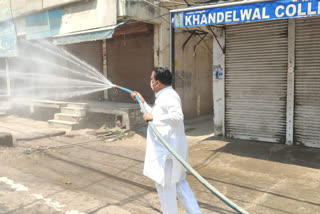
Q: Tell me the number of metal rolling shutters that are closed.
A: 4